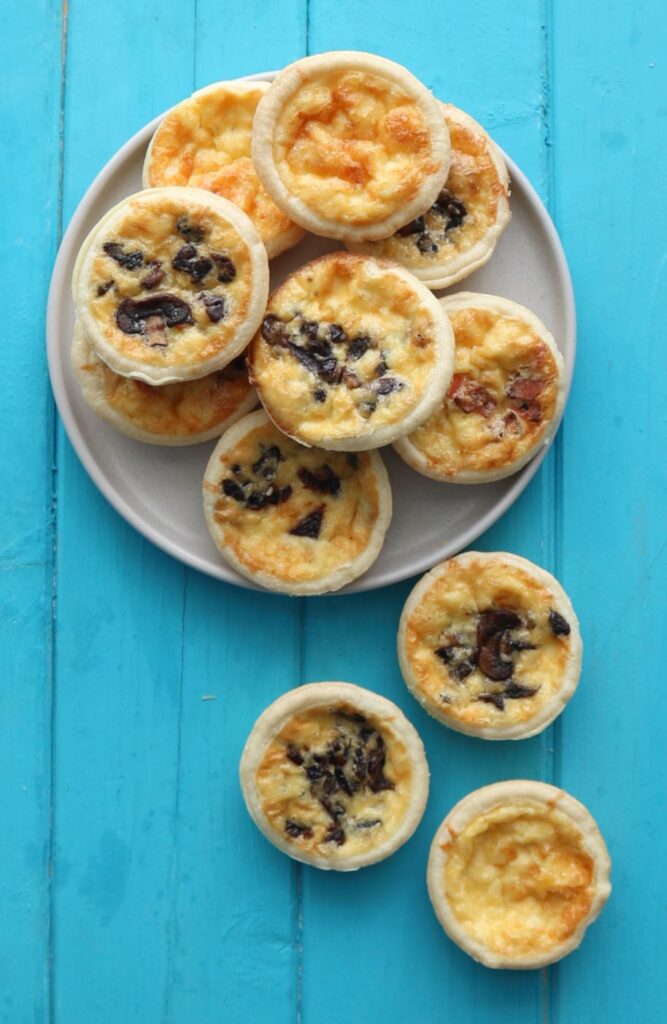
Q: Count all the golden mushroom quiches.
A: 6